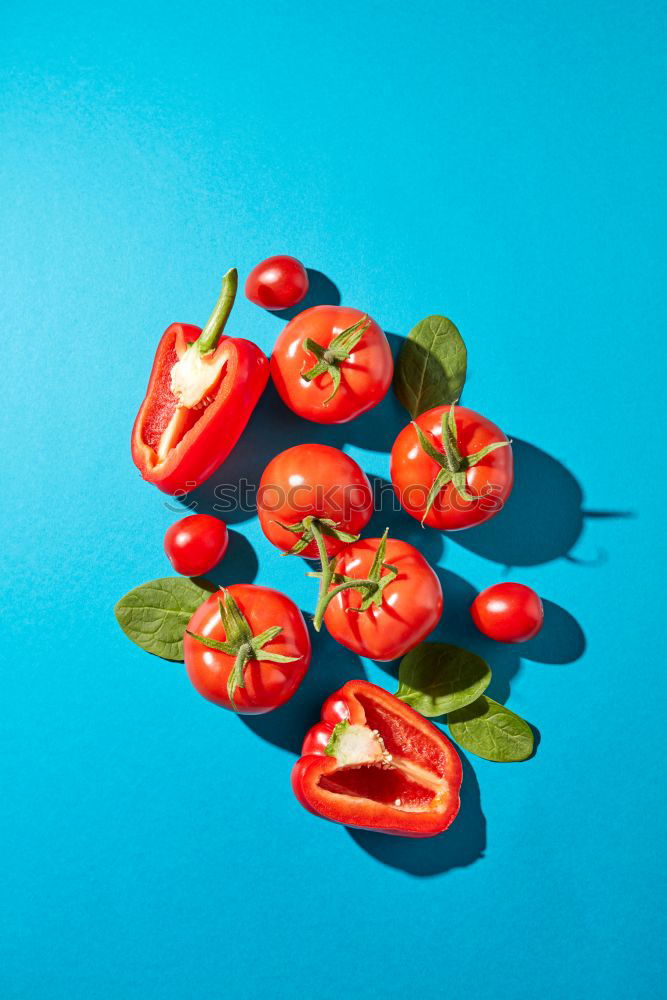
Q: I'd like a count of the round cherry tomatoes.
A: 3